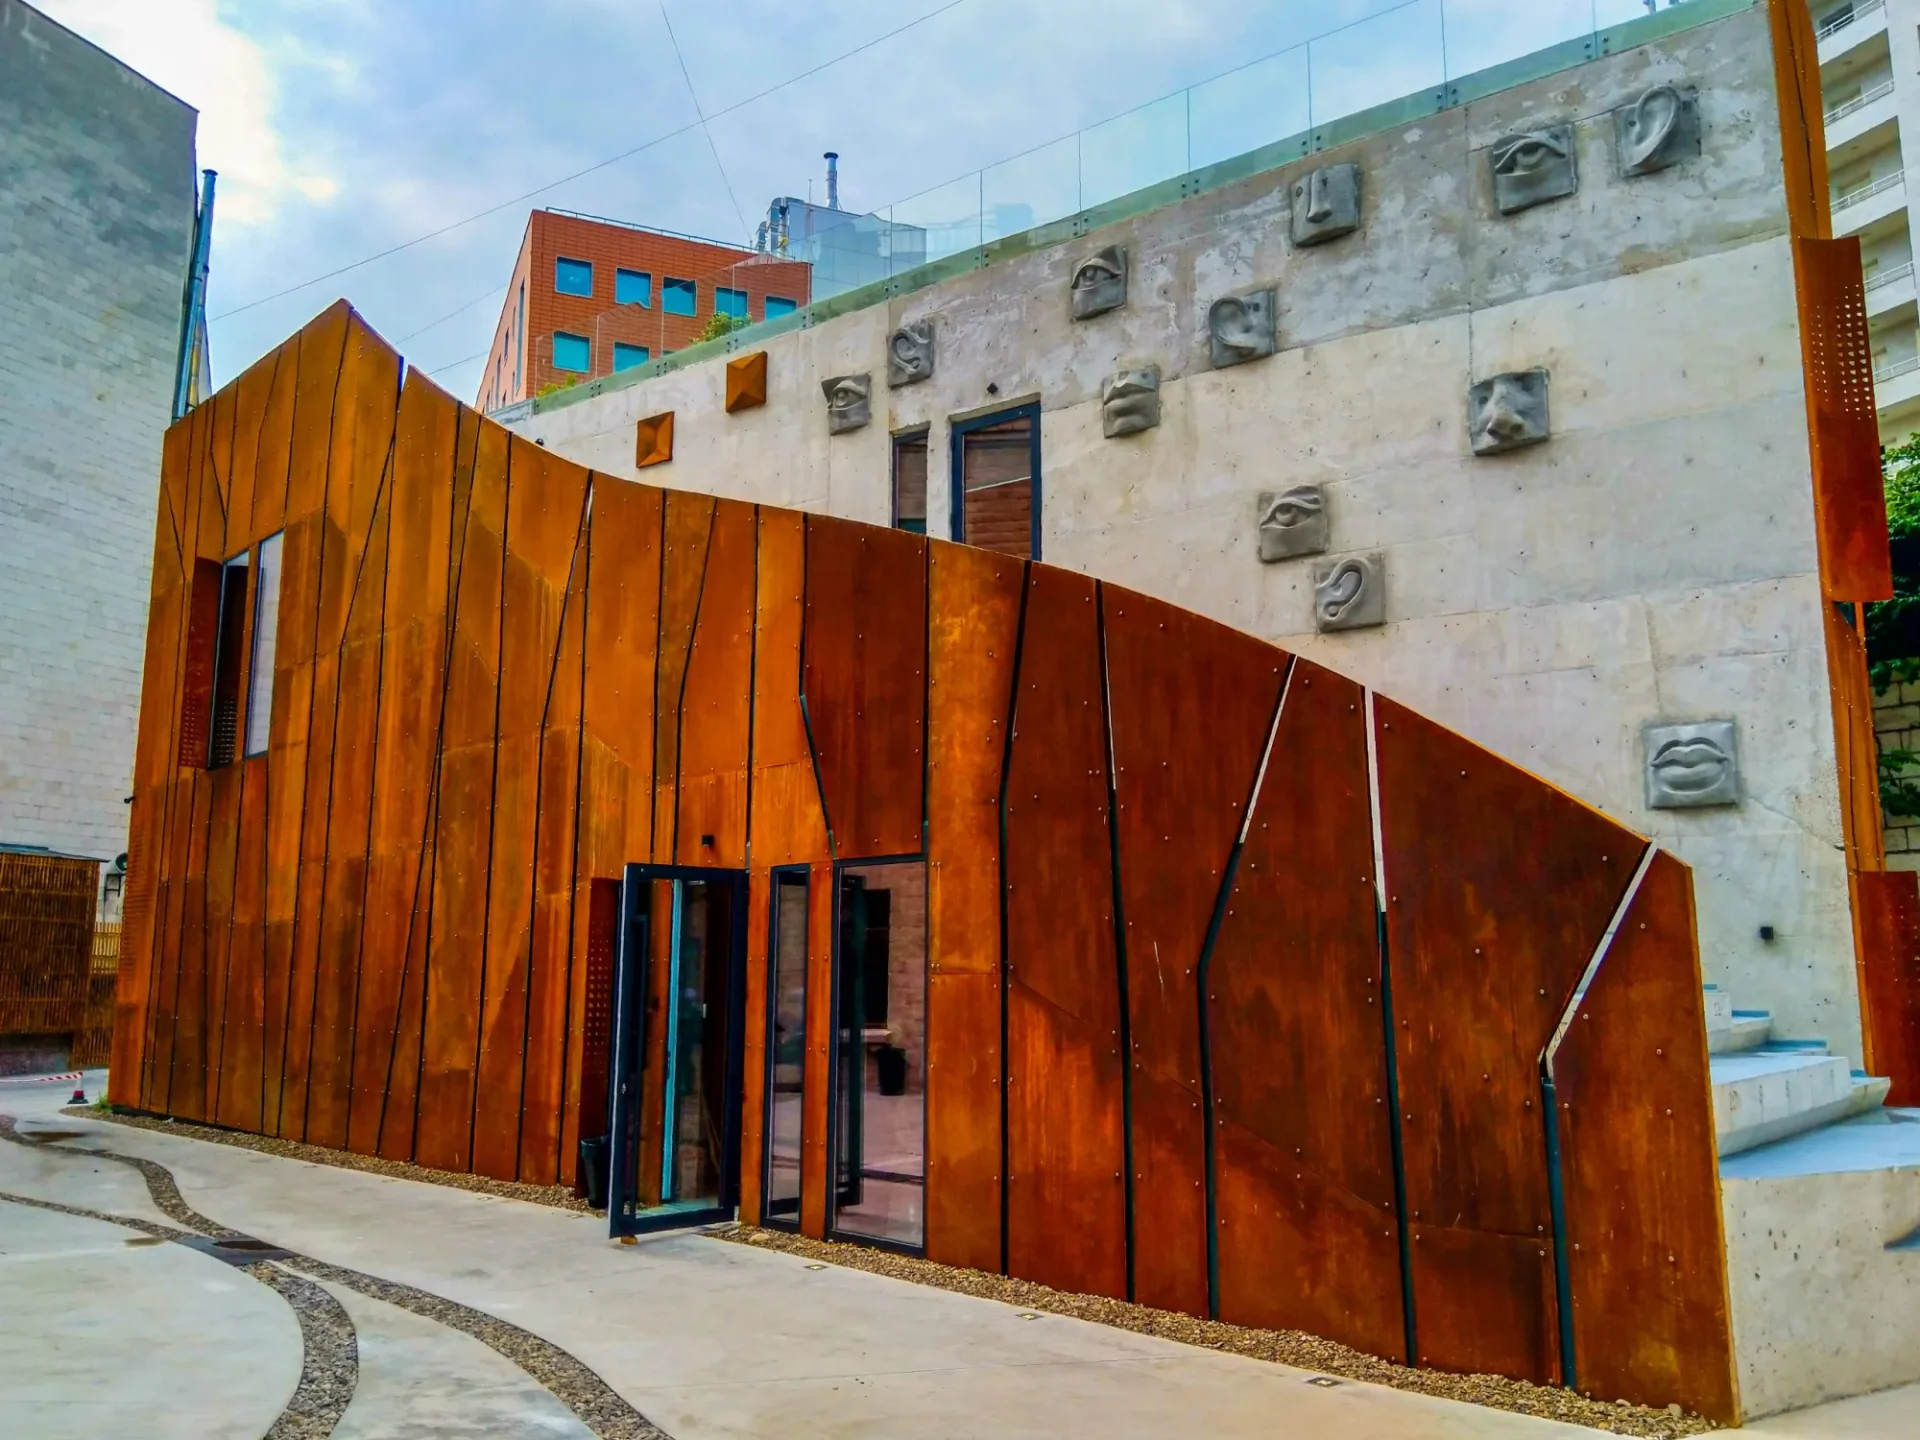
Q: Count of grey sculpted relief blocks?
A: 12